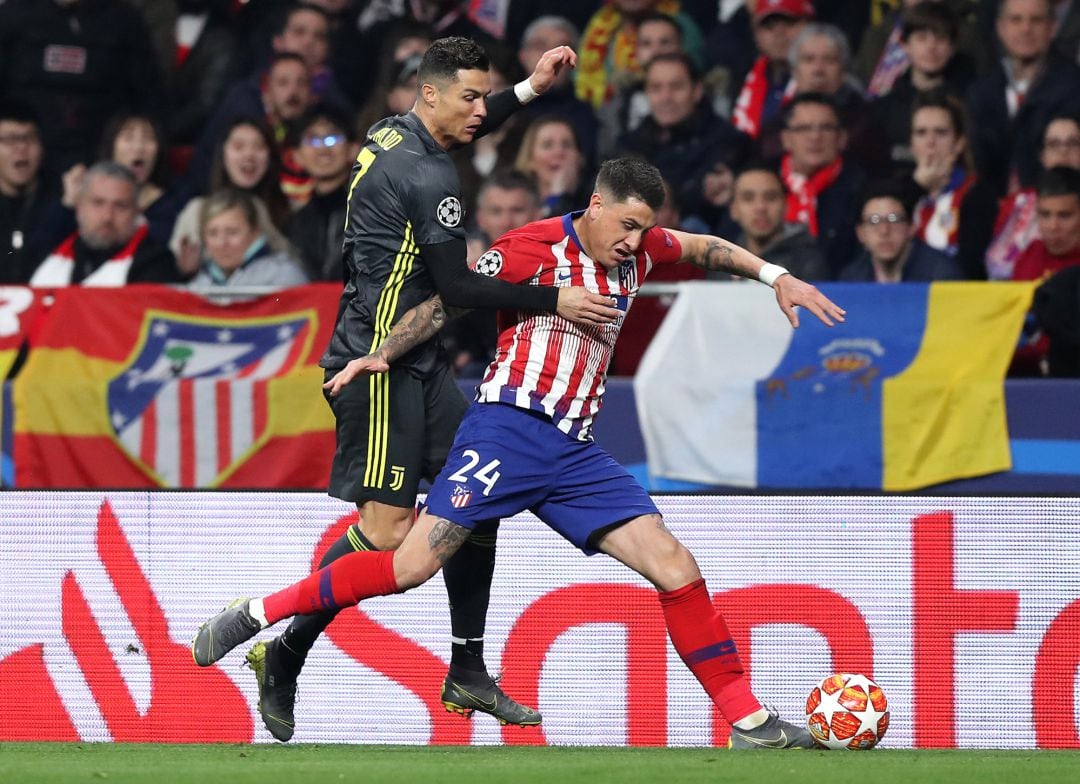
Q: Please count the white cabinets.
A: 0